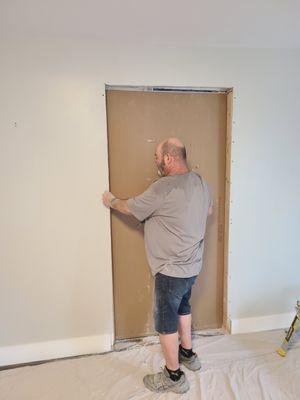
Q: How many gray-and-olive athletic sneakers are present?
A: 2